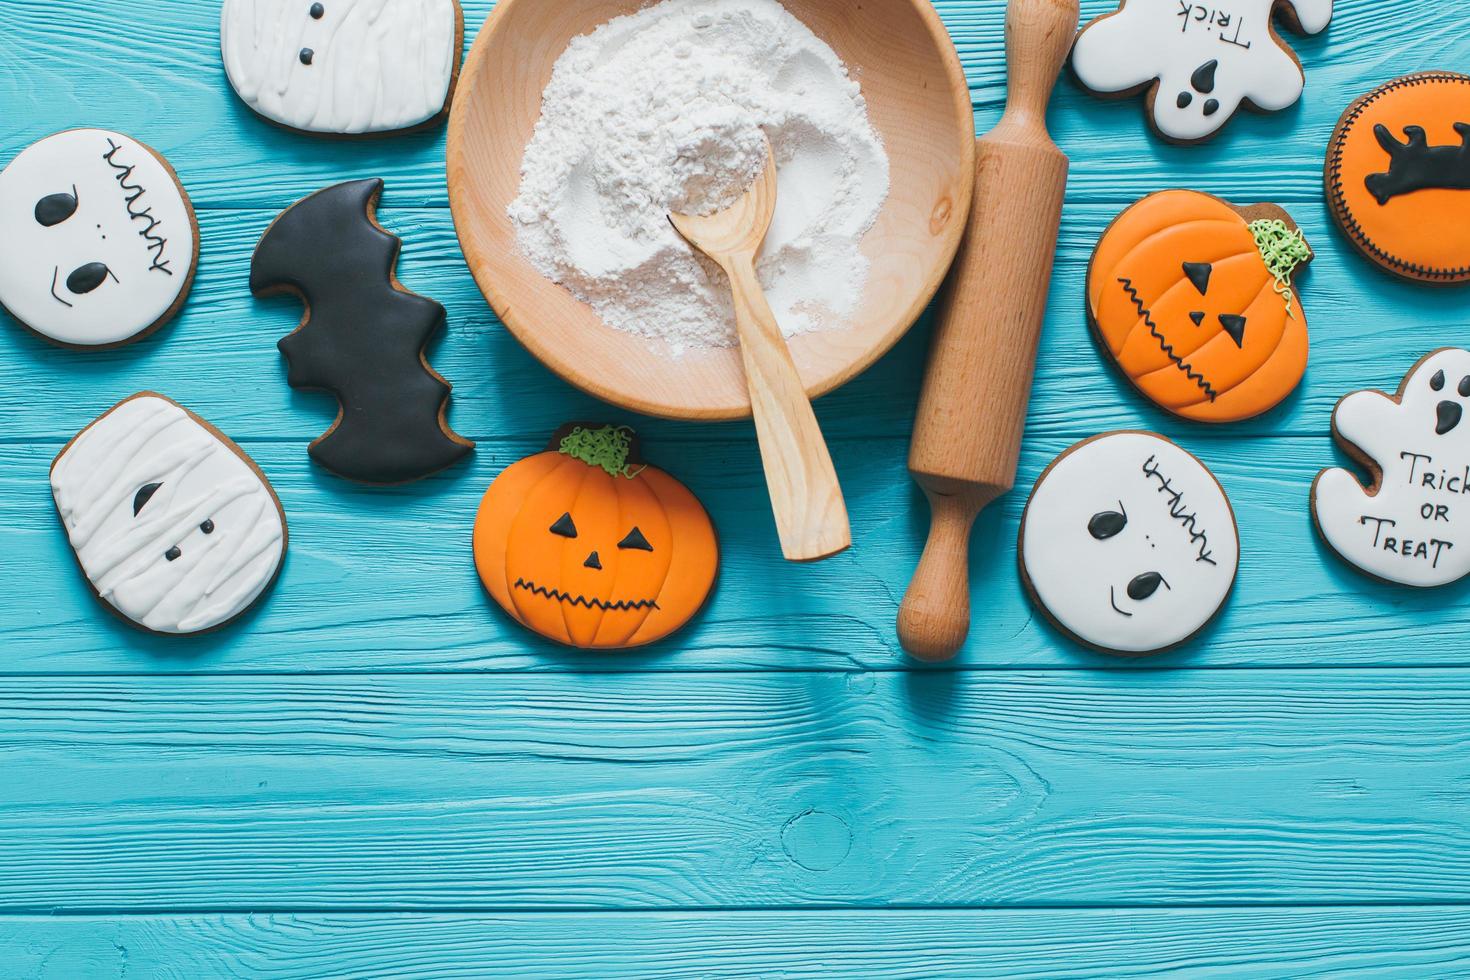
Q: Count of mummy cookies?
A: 2